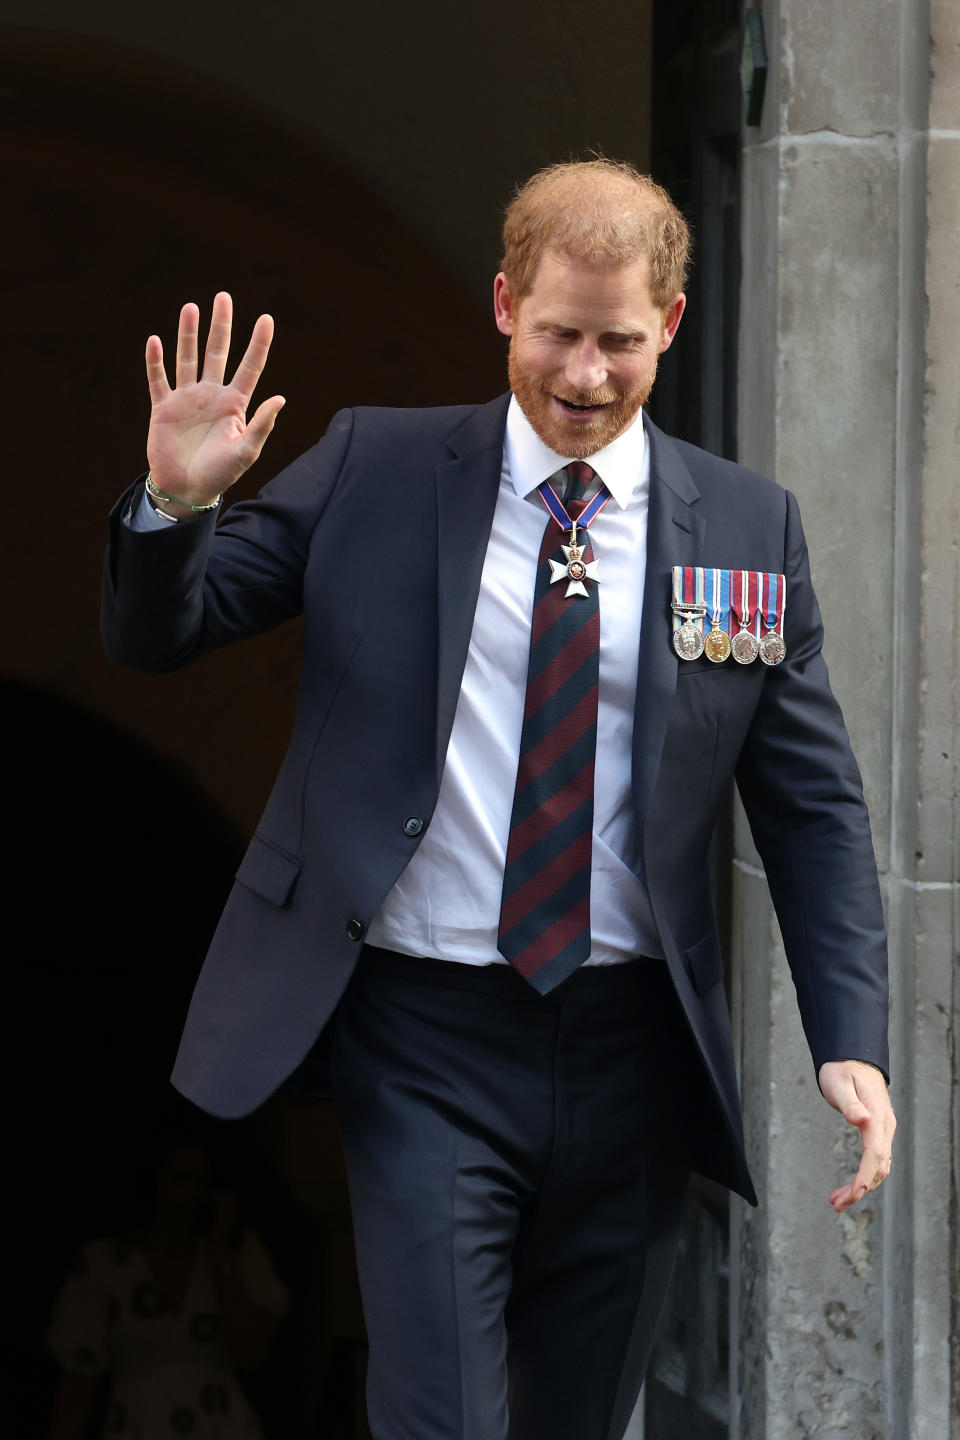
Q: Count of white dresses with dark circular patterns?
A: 1